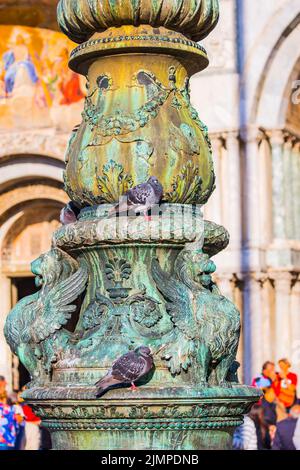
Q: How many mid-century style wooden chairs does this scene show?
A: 0